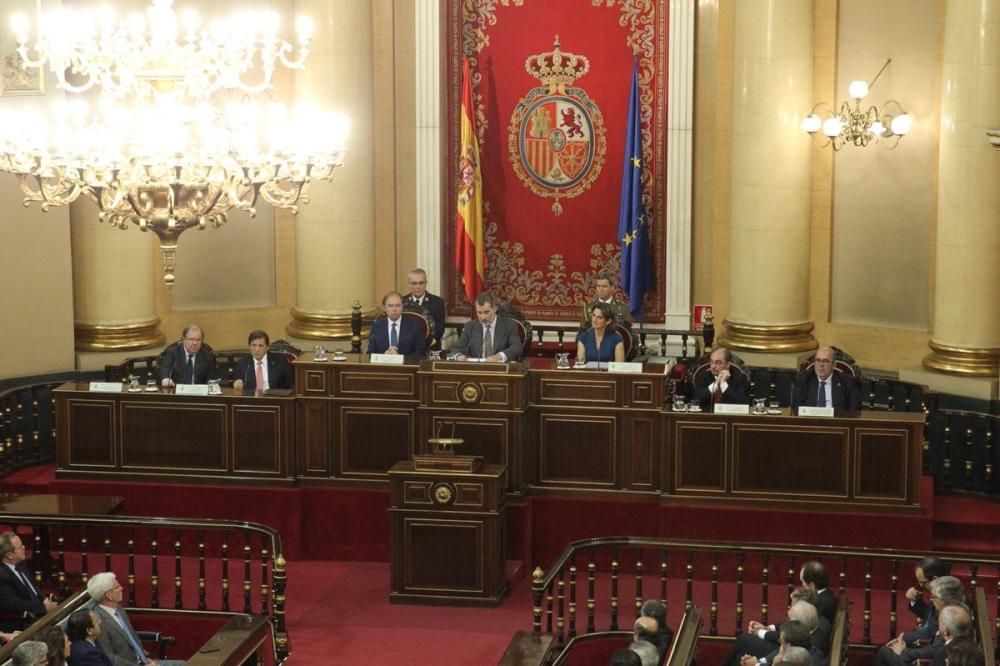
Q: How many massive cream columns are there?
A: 4